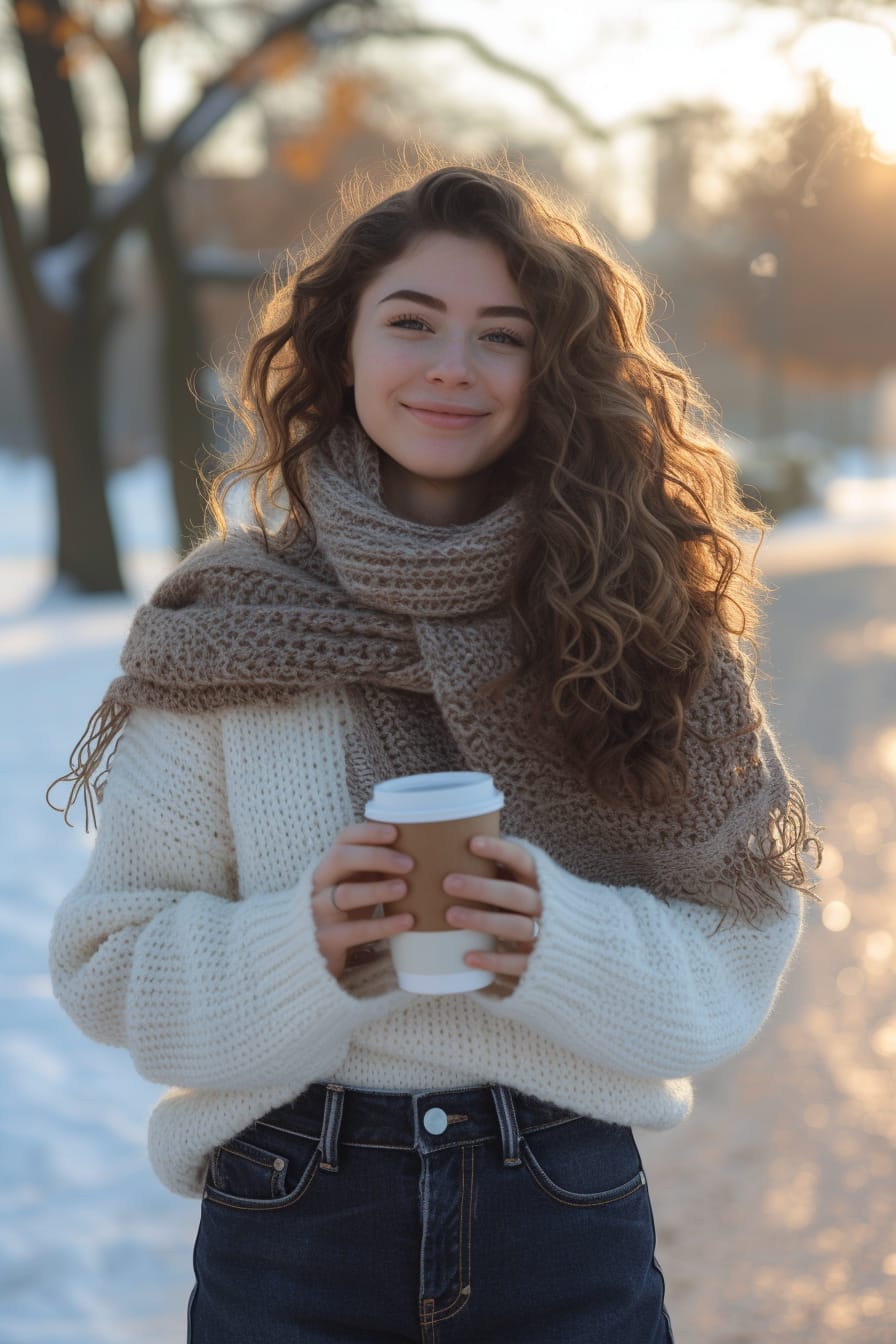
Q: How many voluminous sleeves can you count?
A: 2